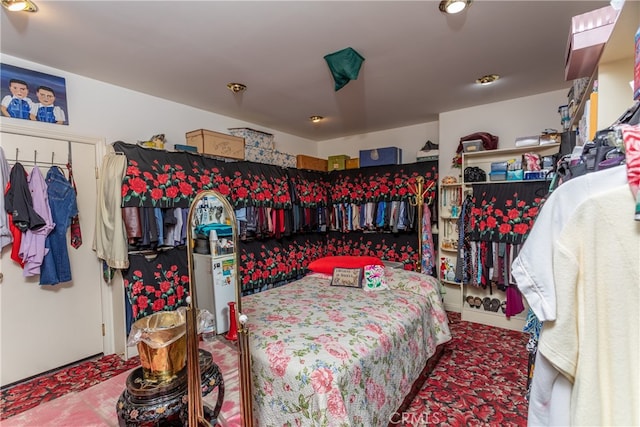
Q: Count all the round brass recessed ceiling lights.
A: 5